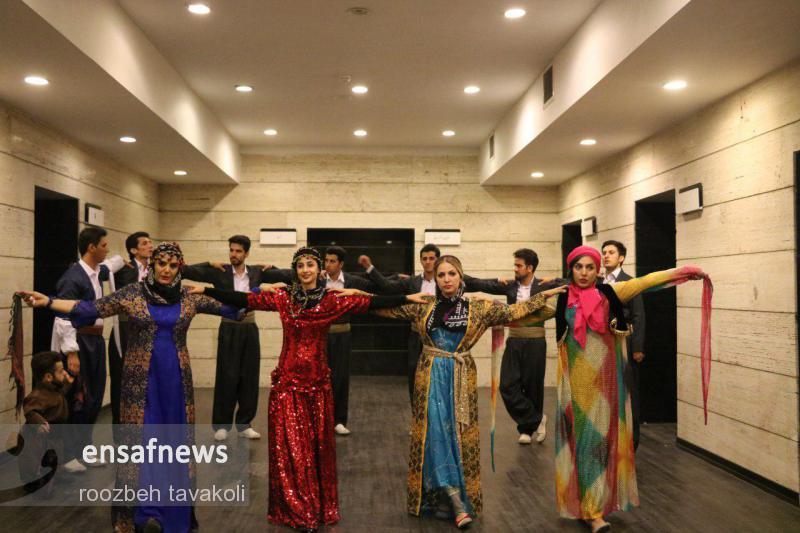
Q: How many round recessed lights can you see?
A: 14